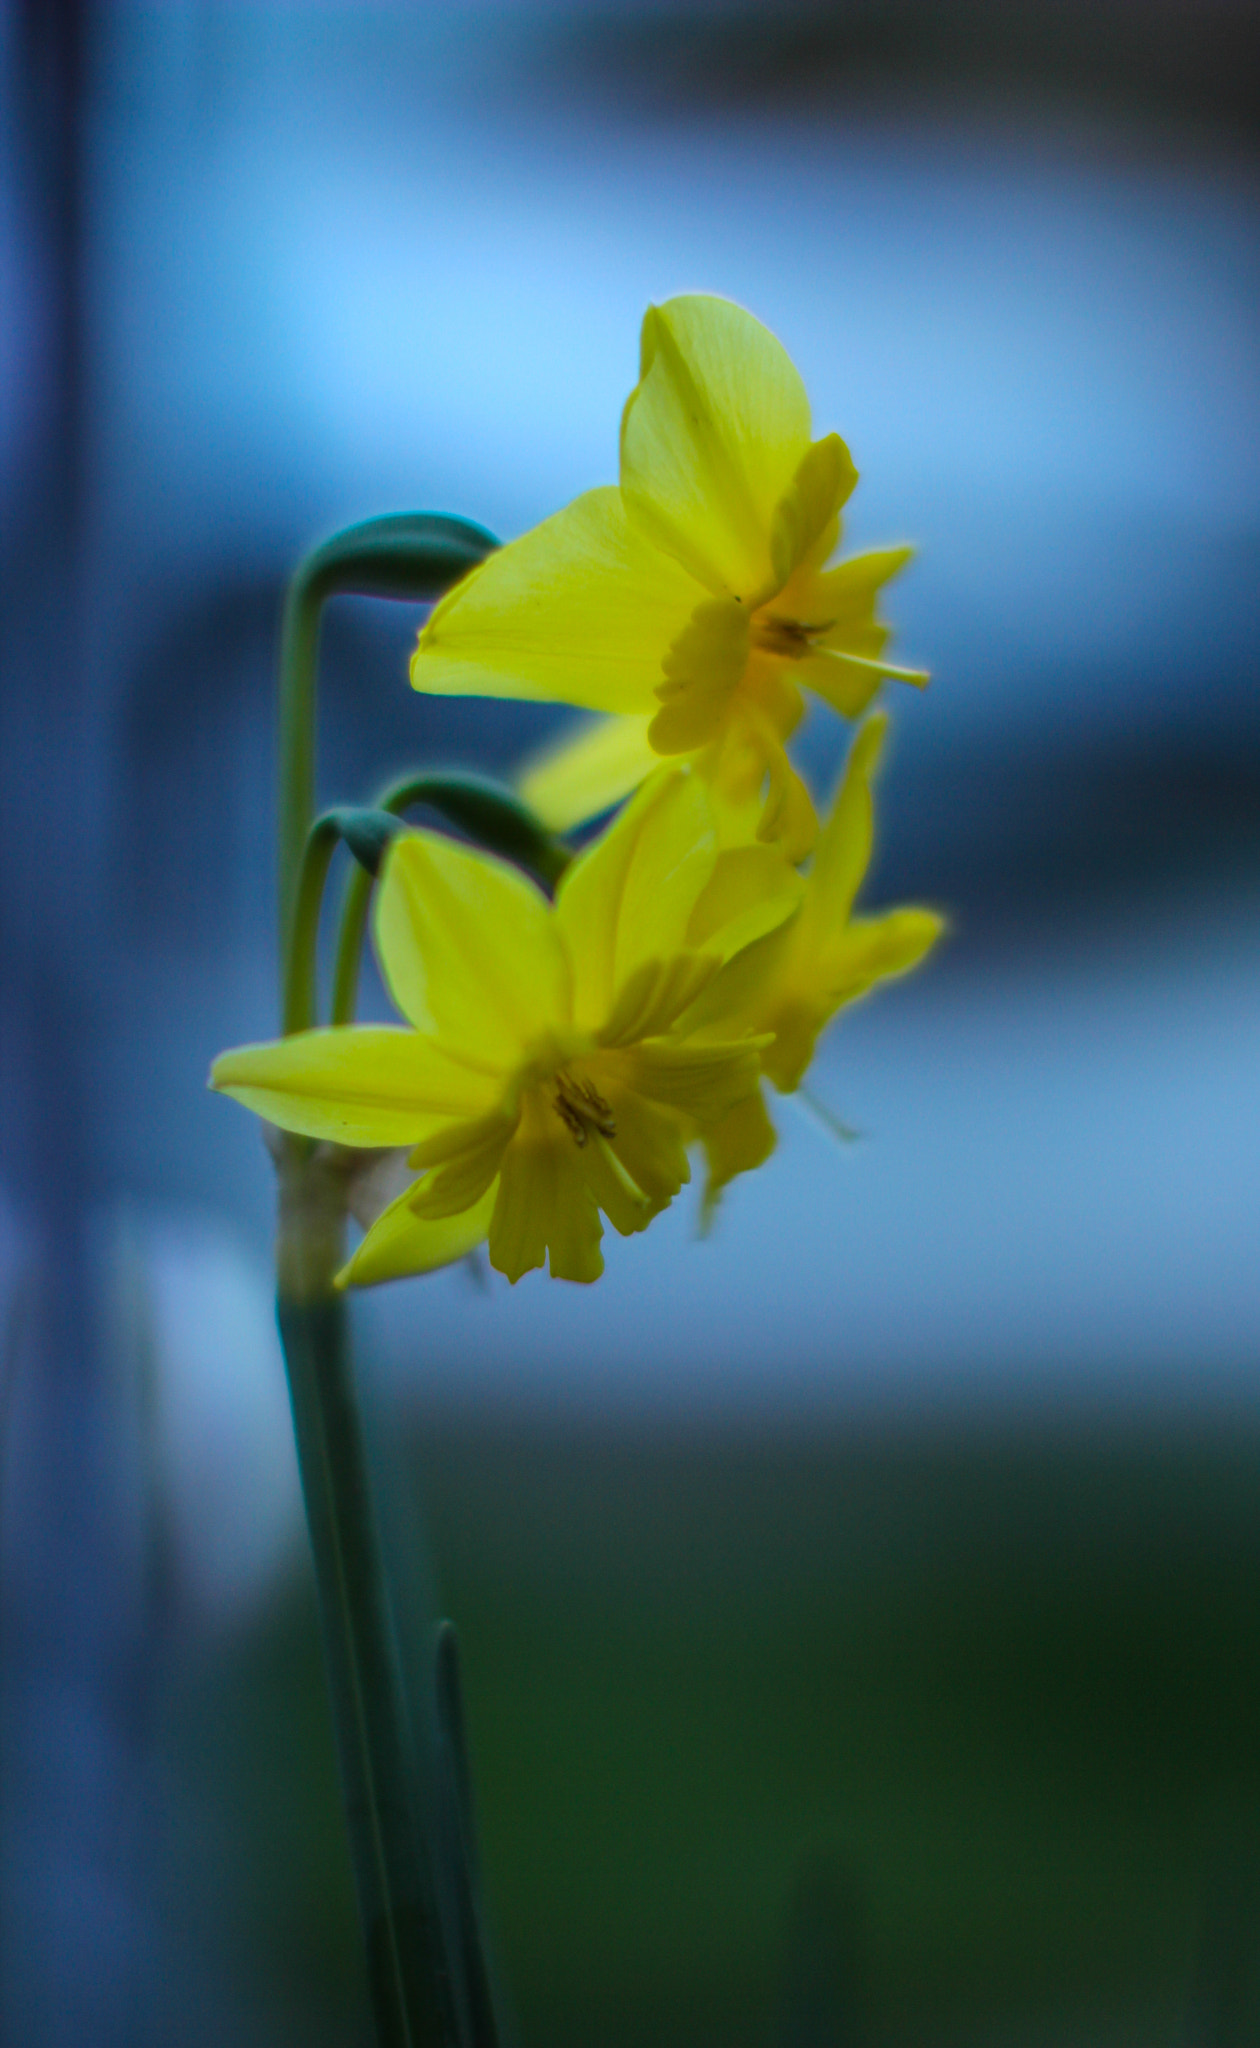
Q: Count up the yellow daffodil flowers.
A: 3